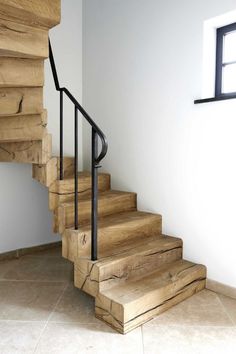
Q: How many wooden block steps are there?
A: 12